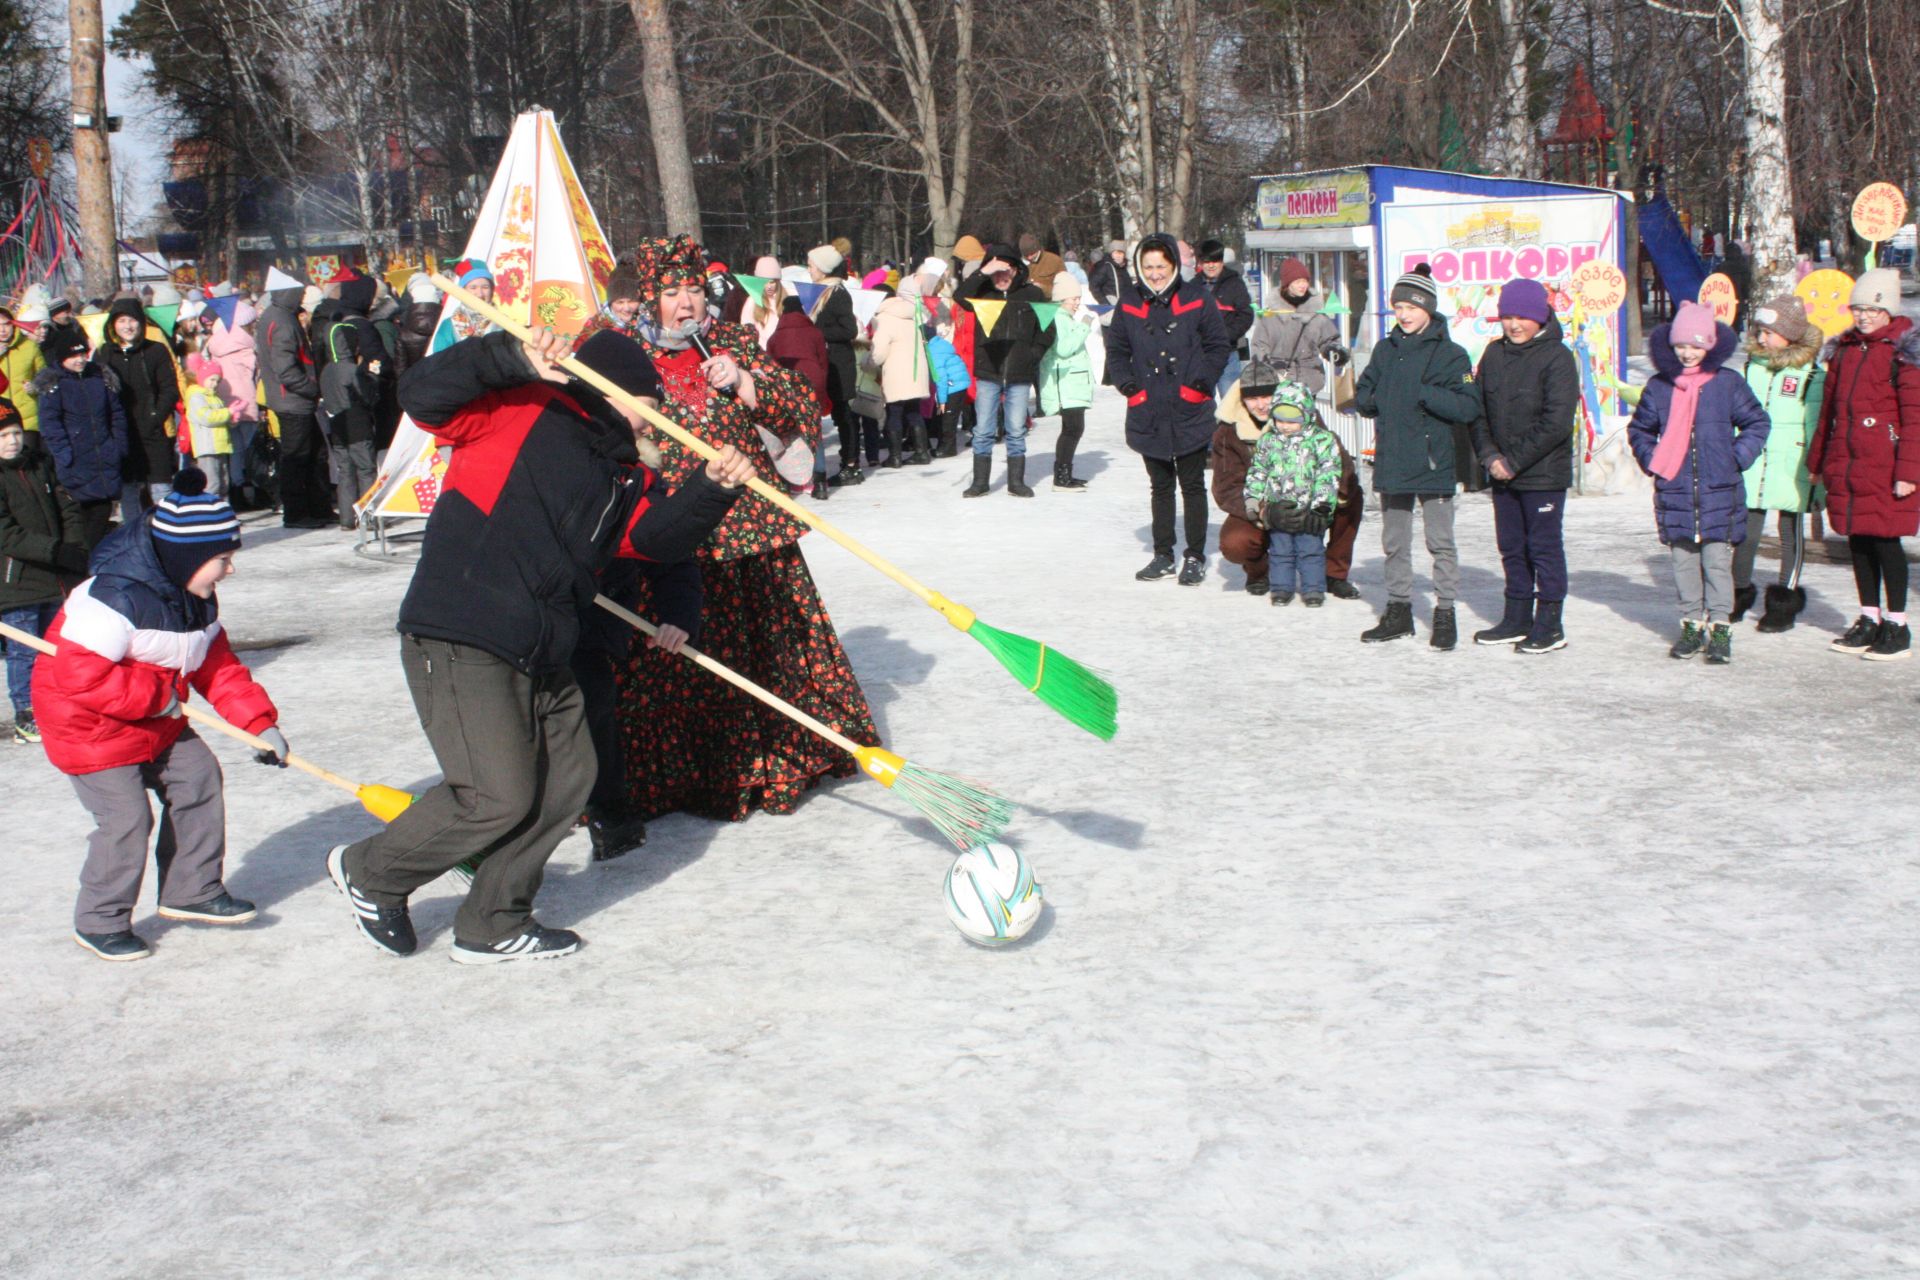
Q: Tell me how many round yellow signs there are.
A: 4